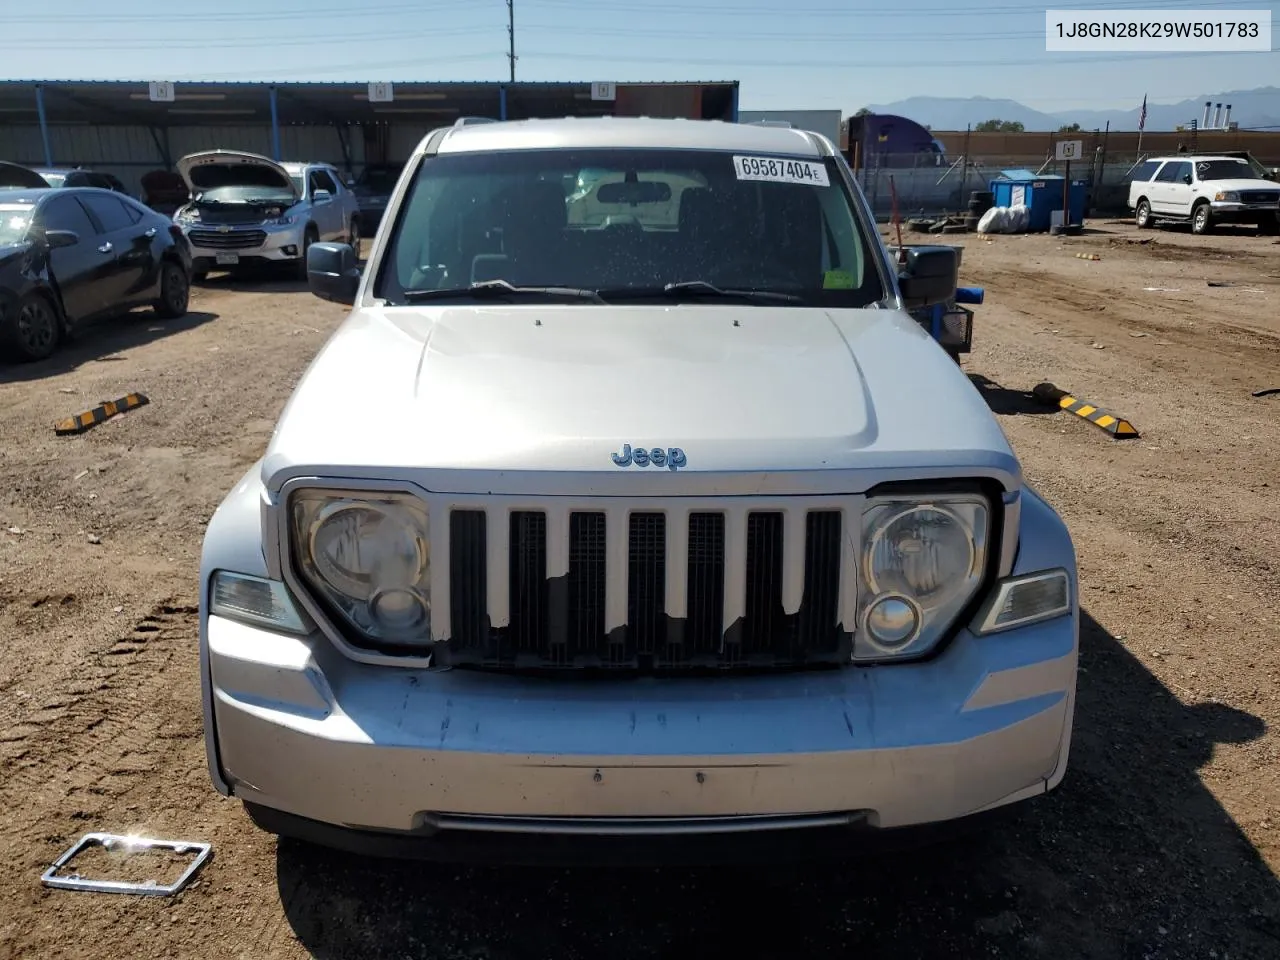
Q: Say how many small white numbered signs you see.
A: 4